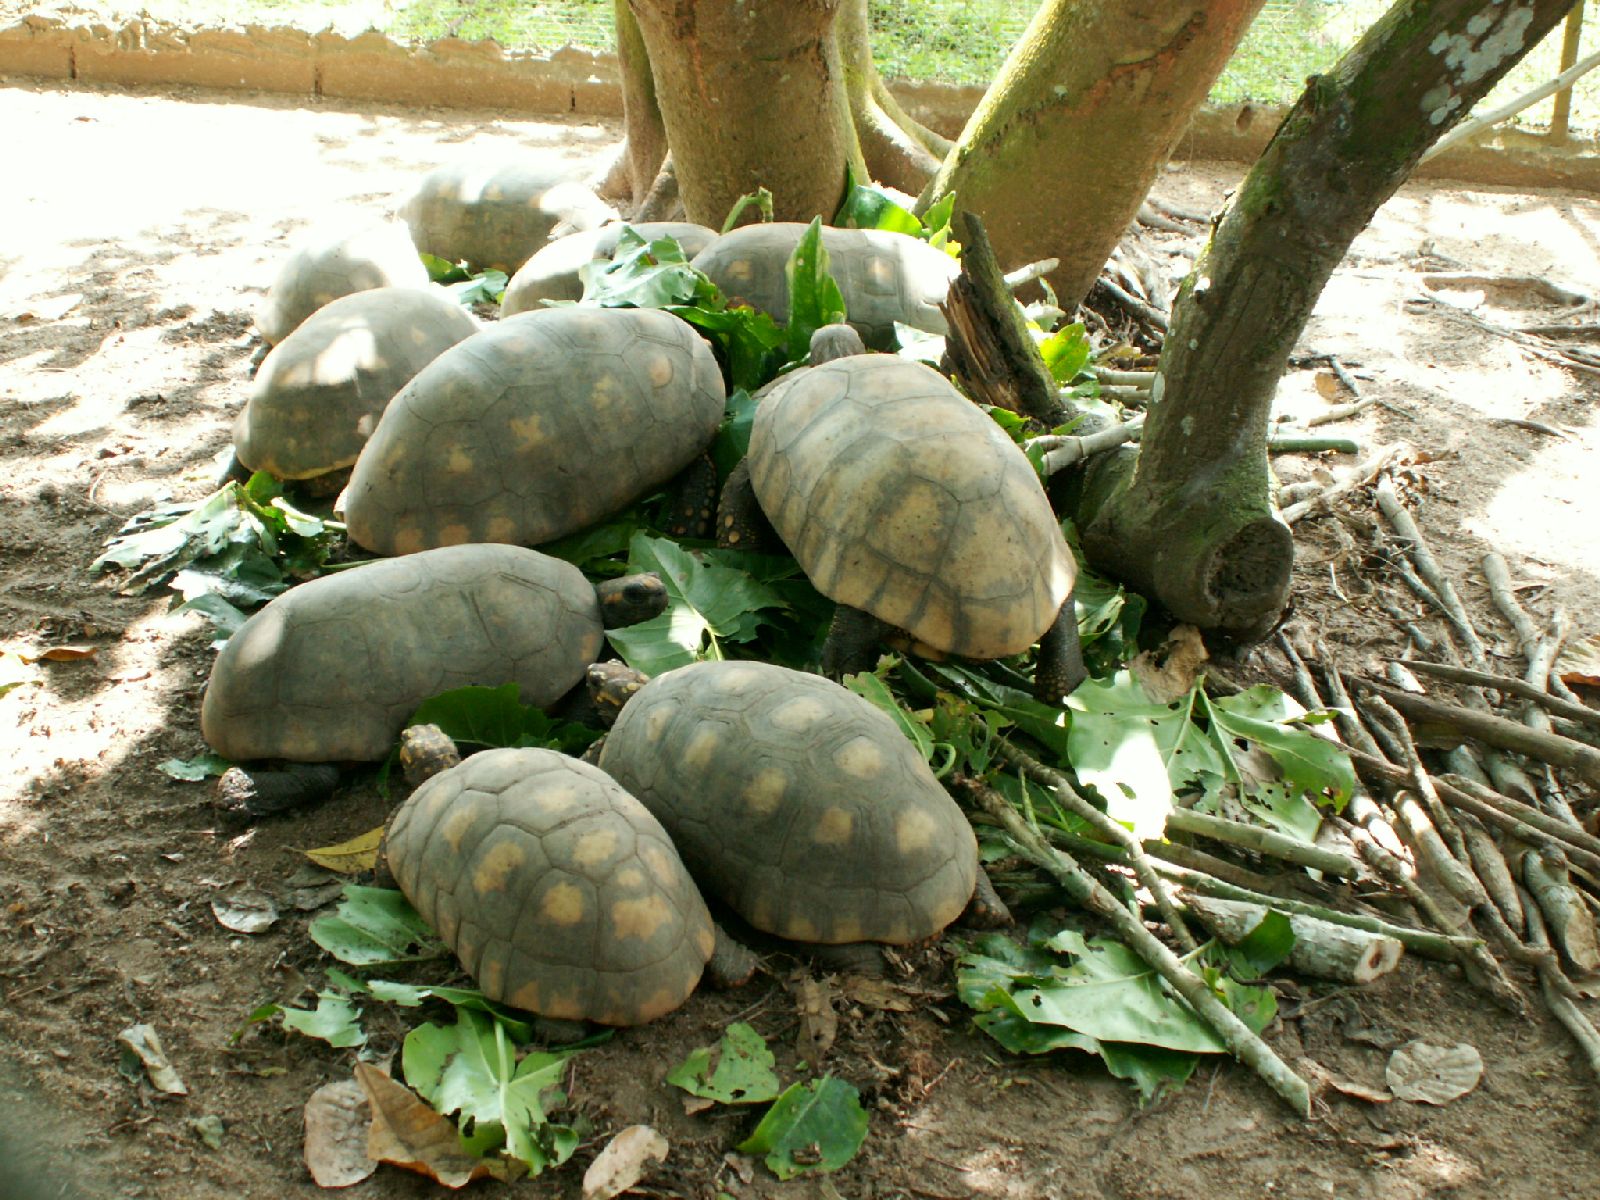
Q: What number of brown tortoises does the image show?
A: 10